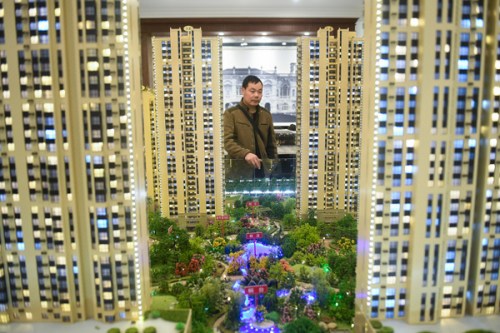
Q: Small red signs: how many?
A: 4